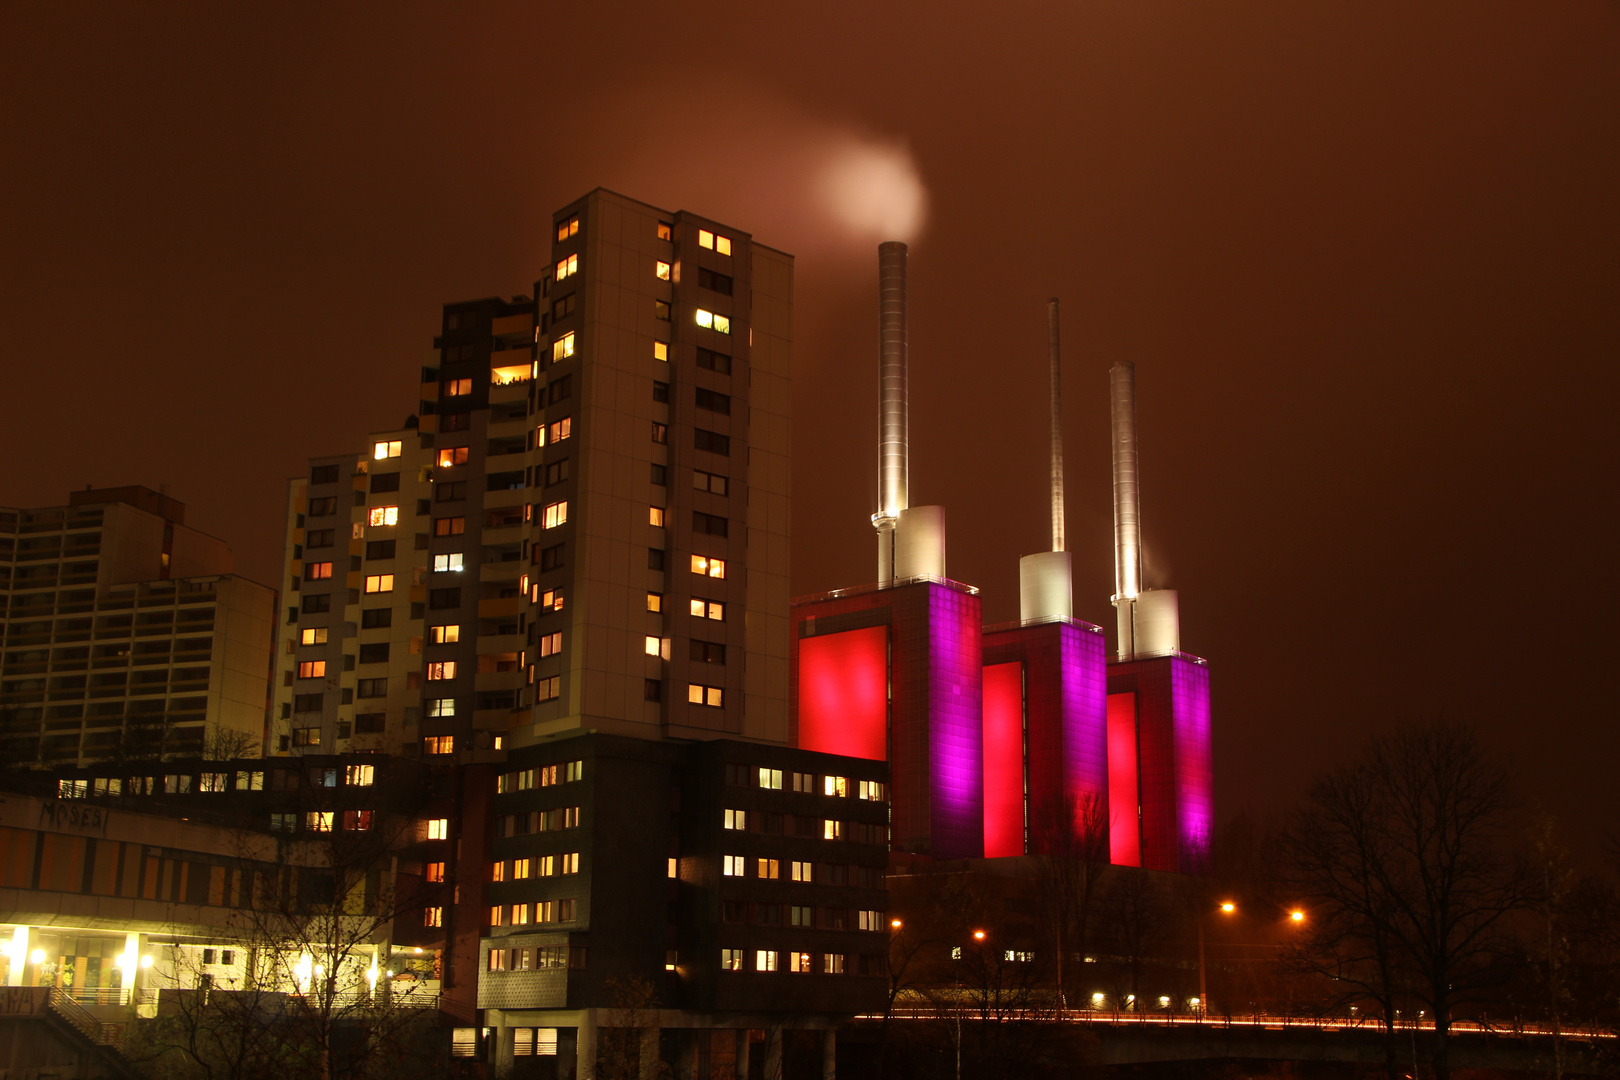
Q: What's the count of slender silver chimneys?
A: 3